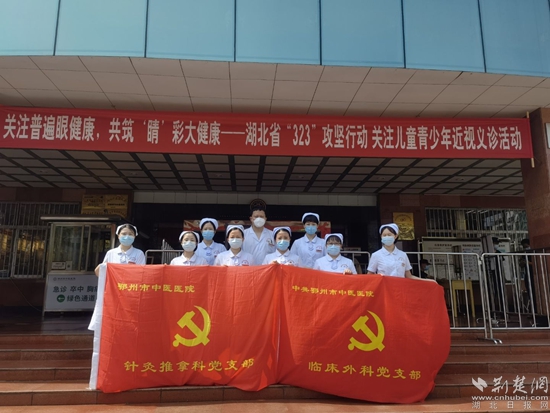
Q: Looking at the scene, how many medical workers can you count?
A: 9